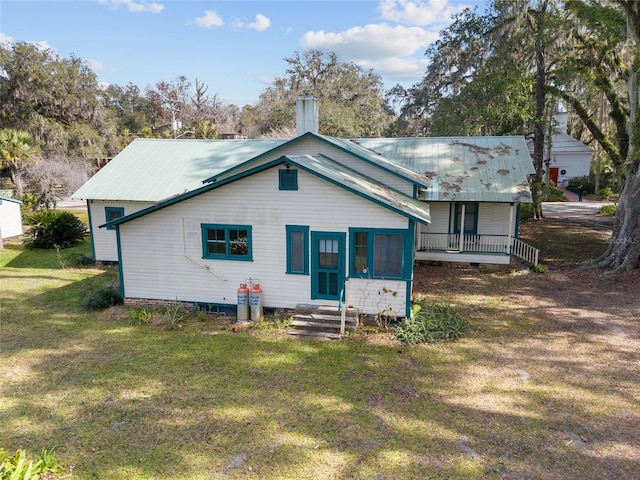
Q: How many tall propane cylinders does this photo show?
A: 2